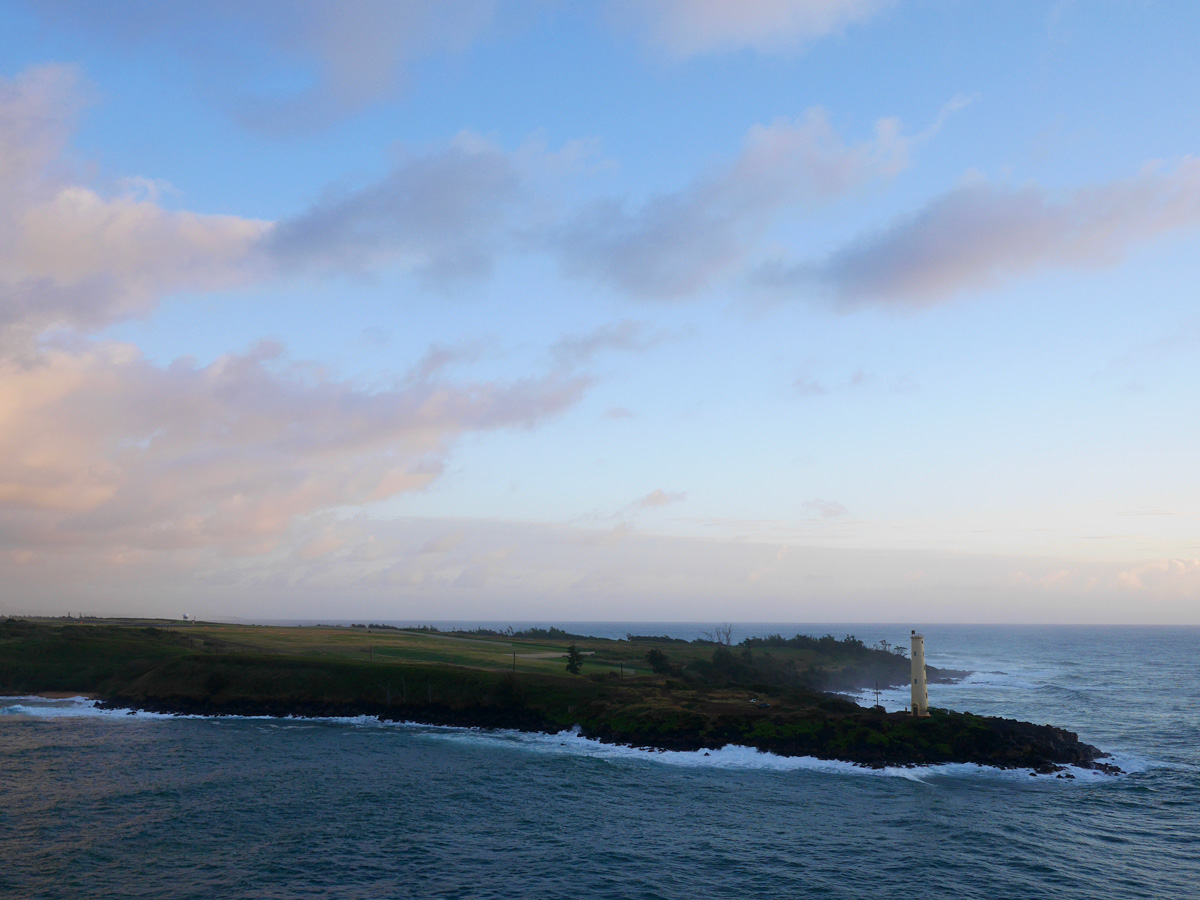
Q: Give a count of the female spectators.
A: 0